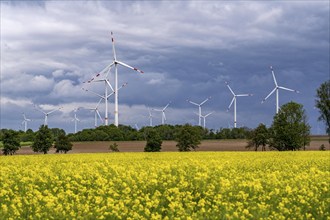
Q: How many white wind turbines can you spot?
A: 13